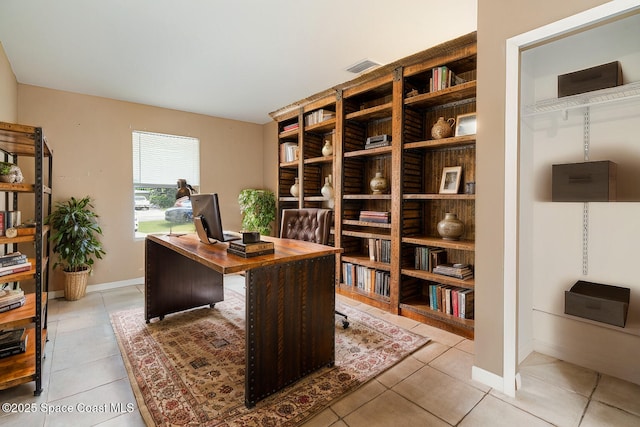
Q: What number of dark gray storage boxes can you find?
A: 3